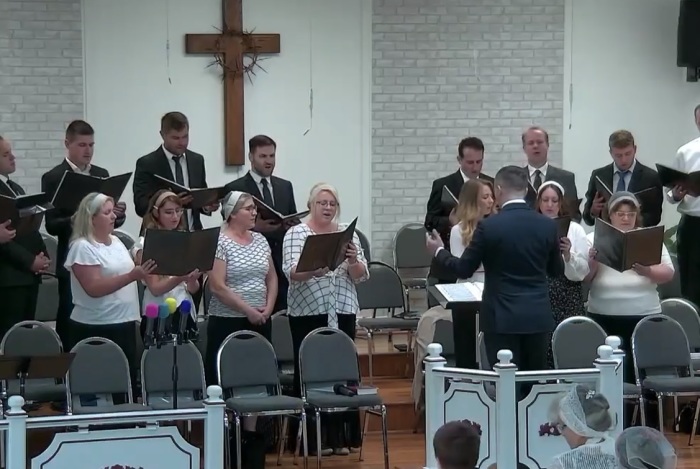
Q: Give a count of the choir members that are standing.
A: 15